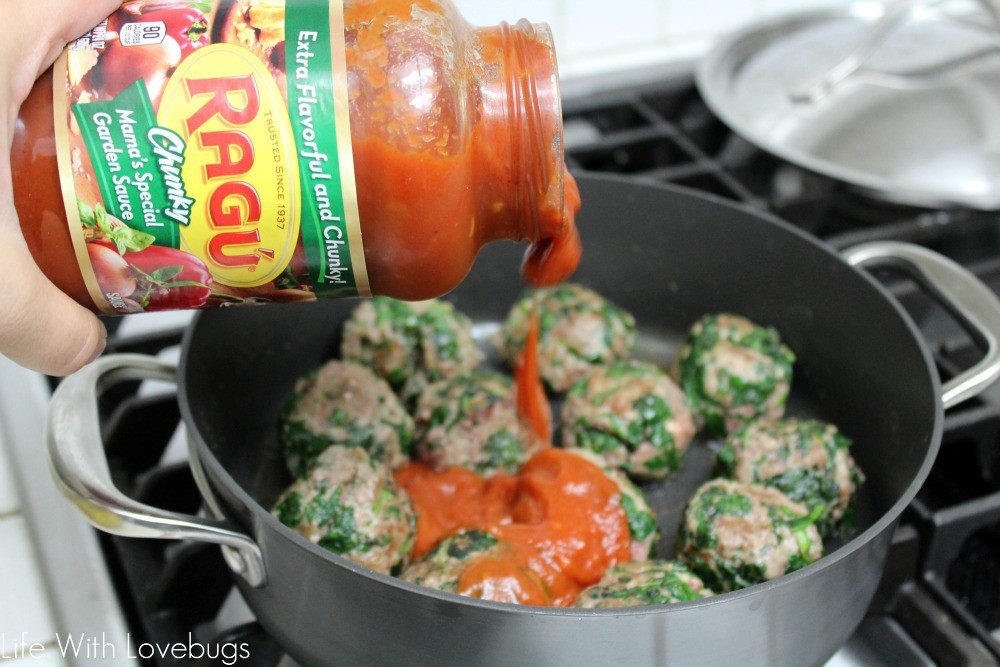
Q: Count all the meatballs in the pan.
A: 12